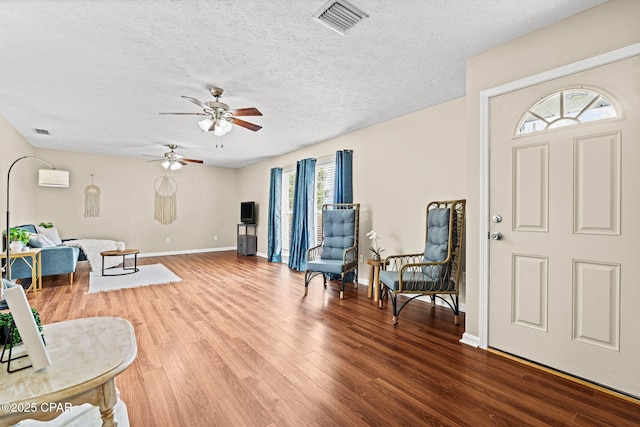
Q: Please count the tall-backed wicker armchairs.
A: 2